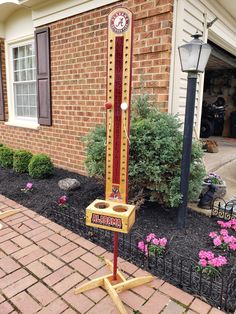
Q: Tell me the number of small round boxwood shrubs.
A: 3